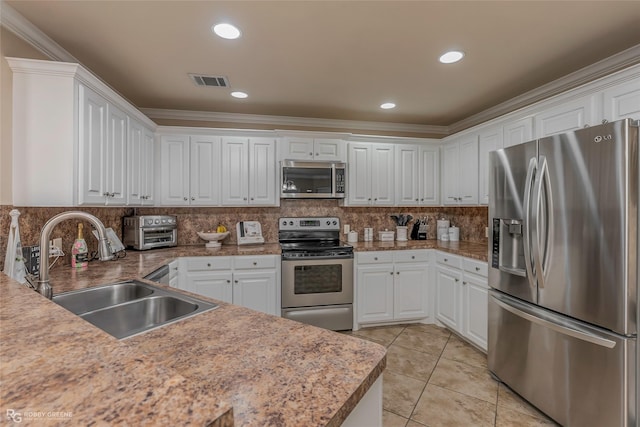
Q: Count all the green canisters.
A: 0